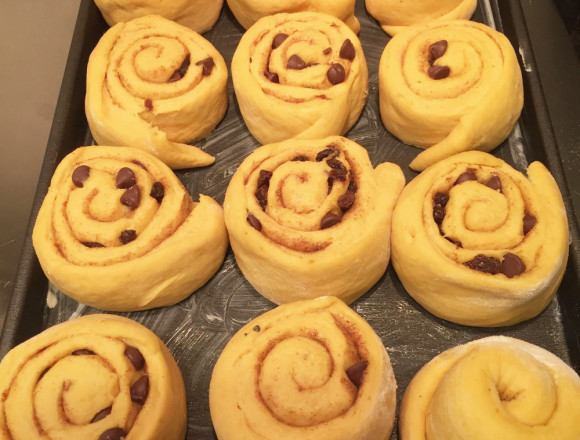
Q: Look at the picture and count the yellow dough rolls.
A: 12